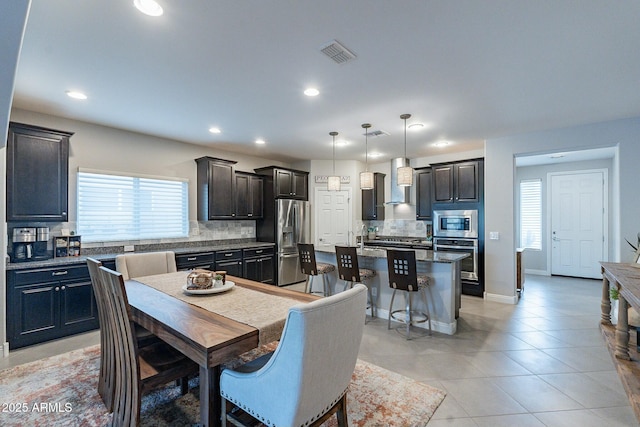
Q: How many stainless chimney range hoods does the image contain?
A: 1